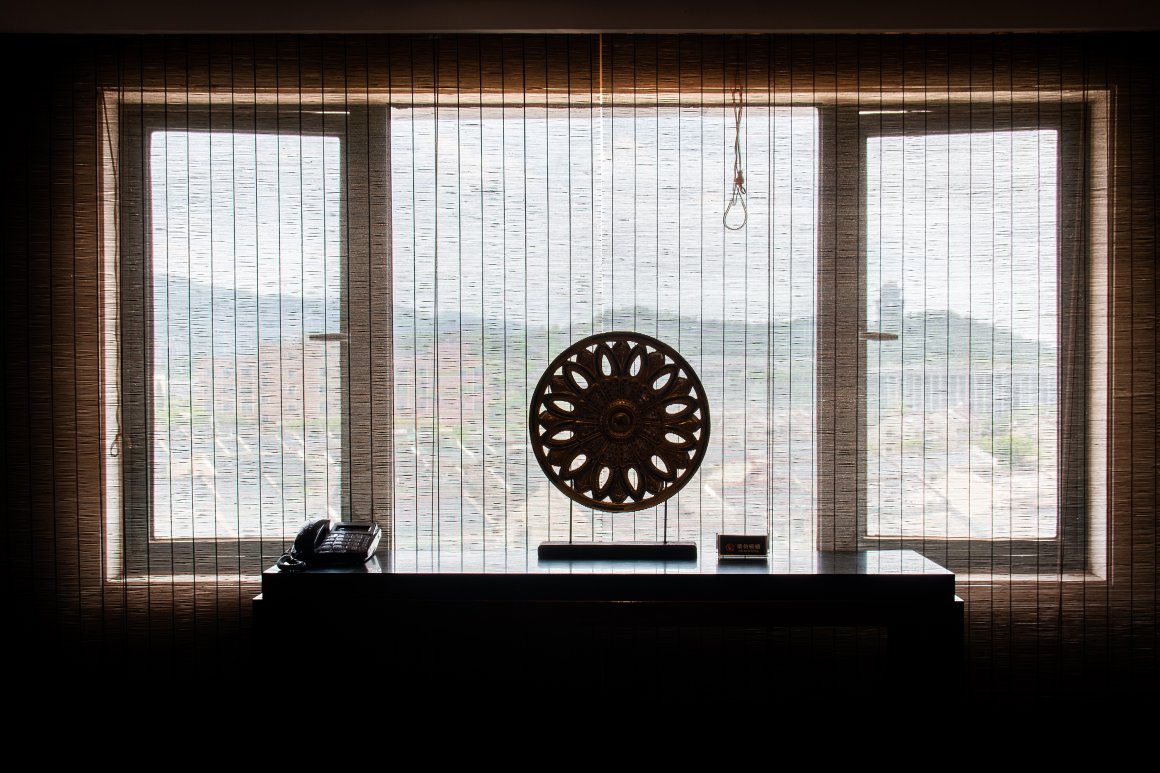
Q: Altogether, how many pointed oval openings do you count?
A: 12